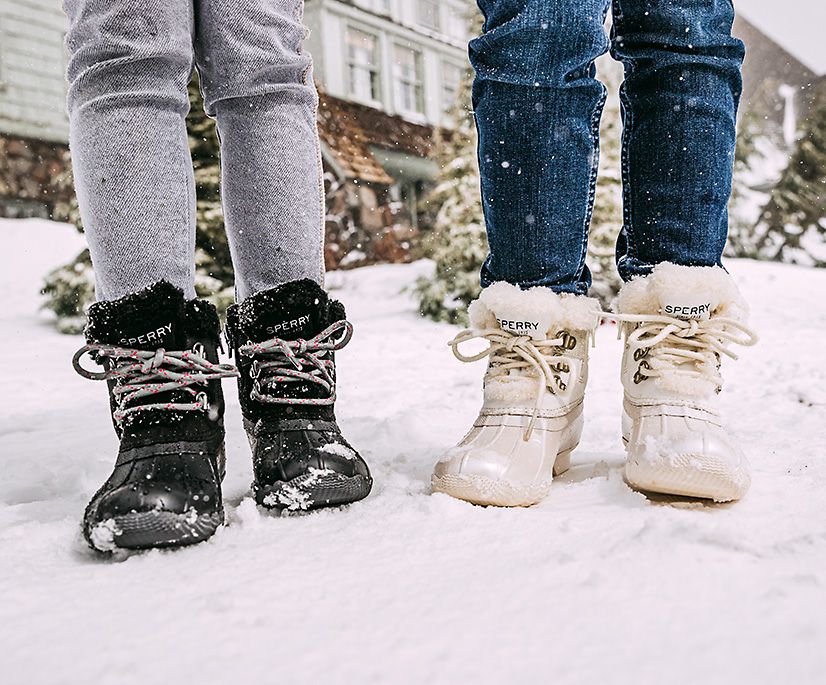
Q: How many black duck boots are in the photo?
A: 2